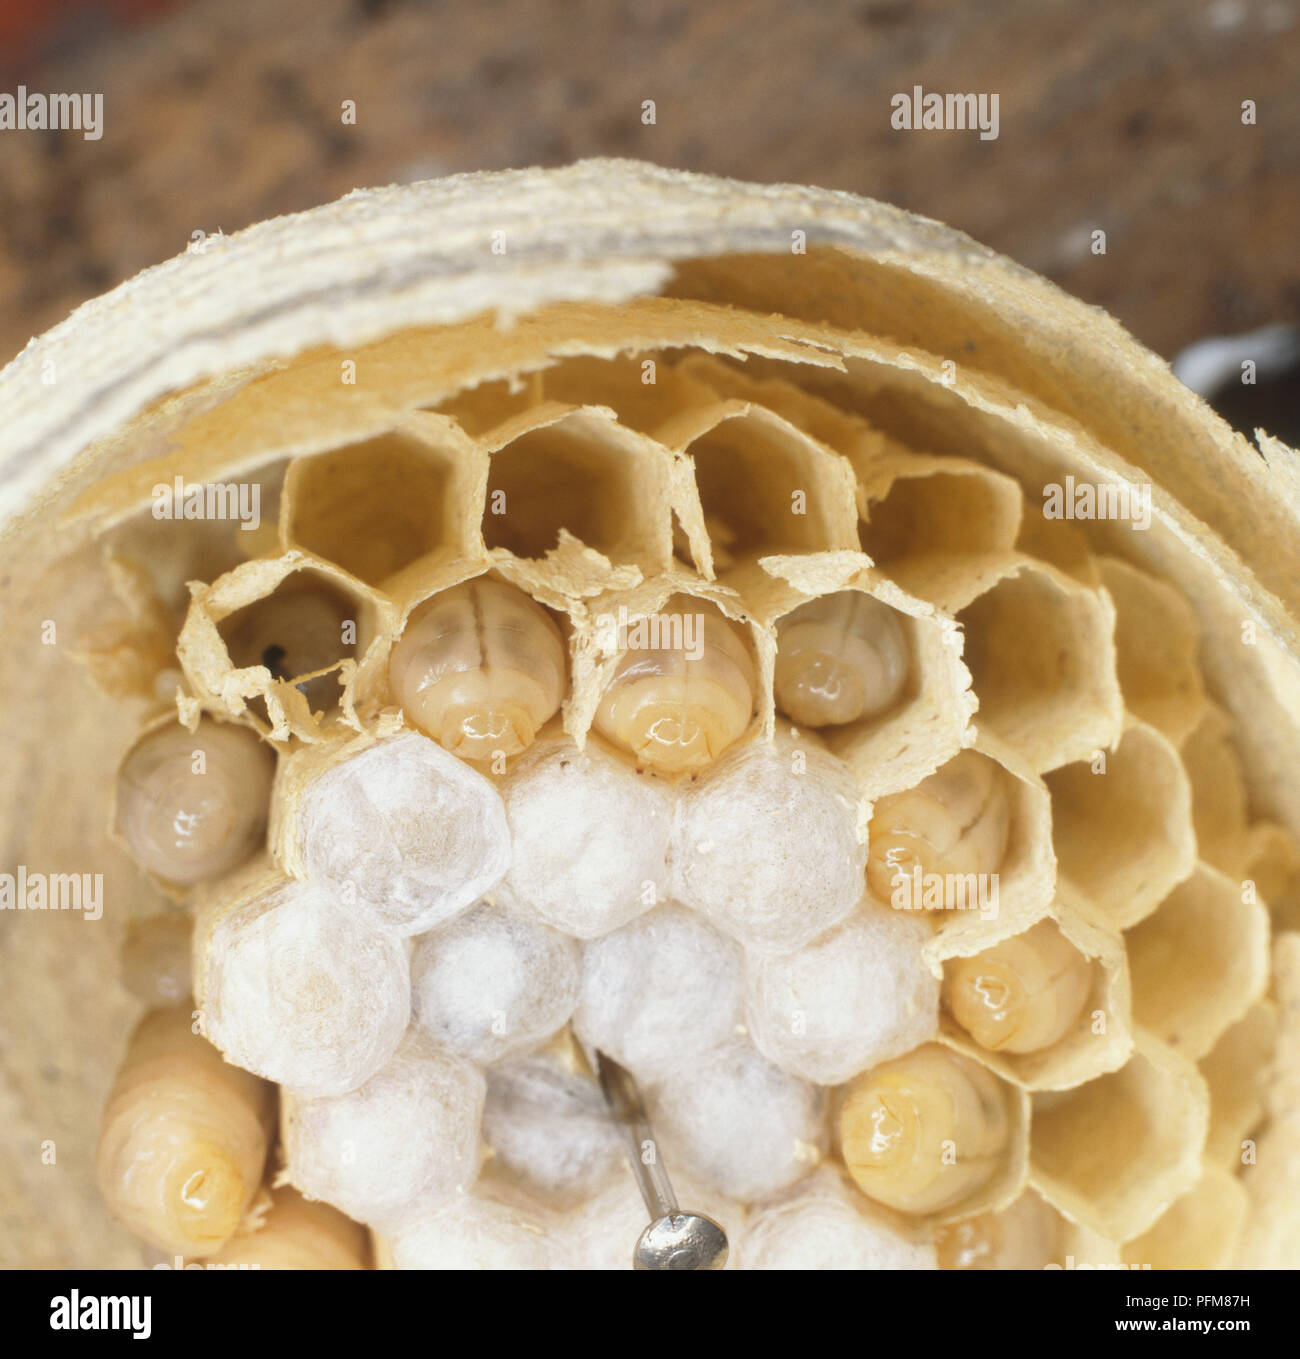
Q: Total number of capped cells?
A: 13